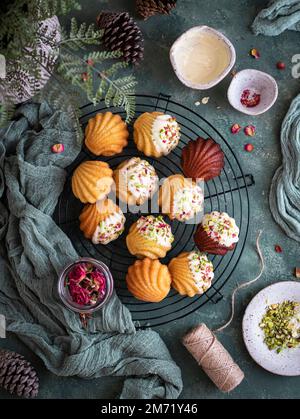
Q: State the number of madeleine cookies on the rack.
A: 11